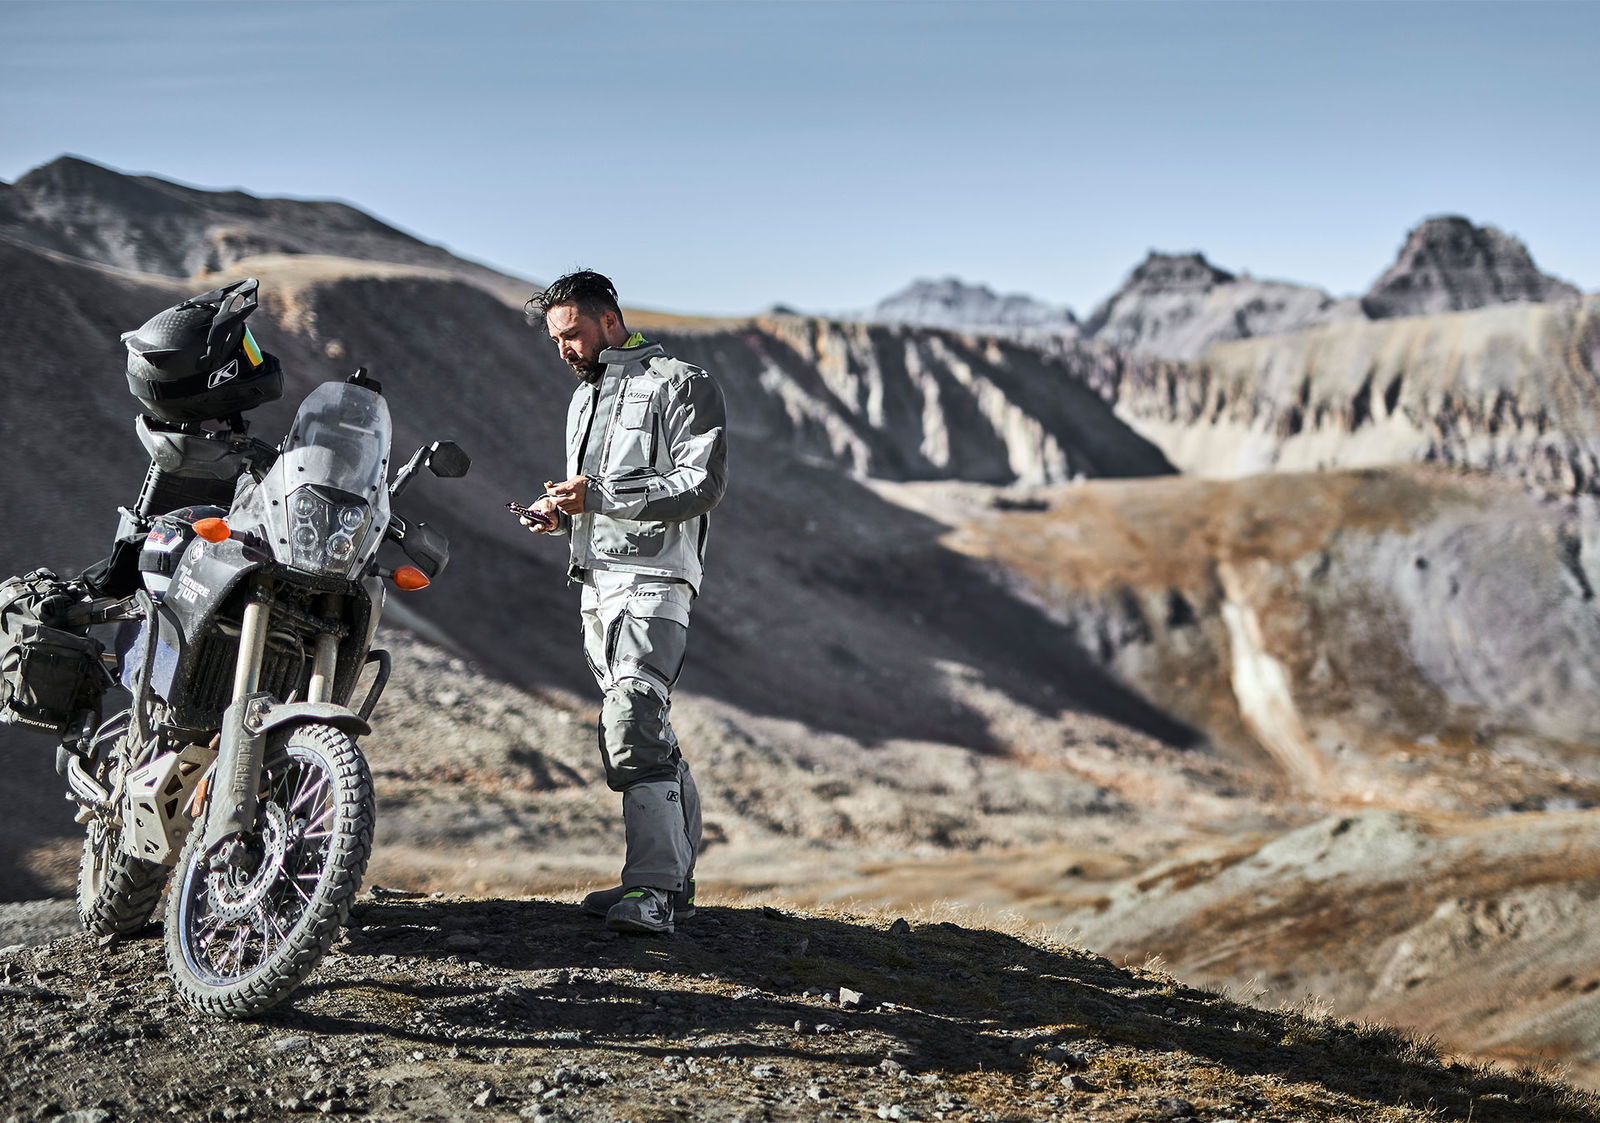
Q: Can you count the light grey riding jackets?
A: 1